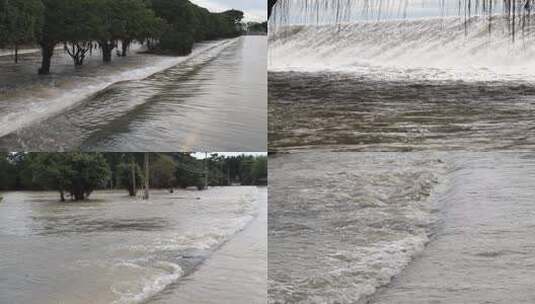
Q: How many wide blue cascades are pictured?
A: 0